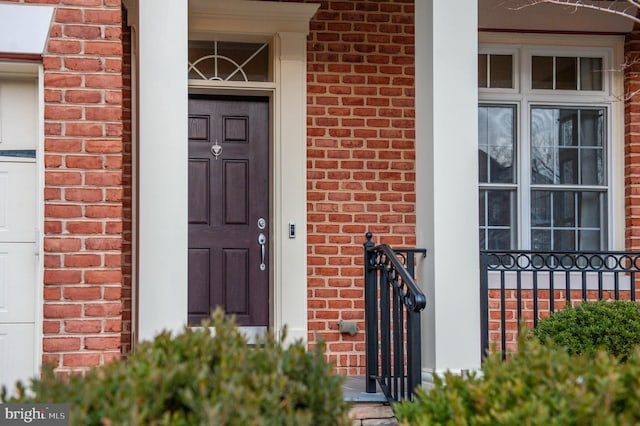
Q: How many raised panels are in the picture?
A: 6